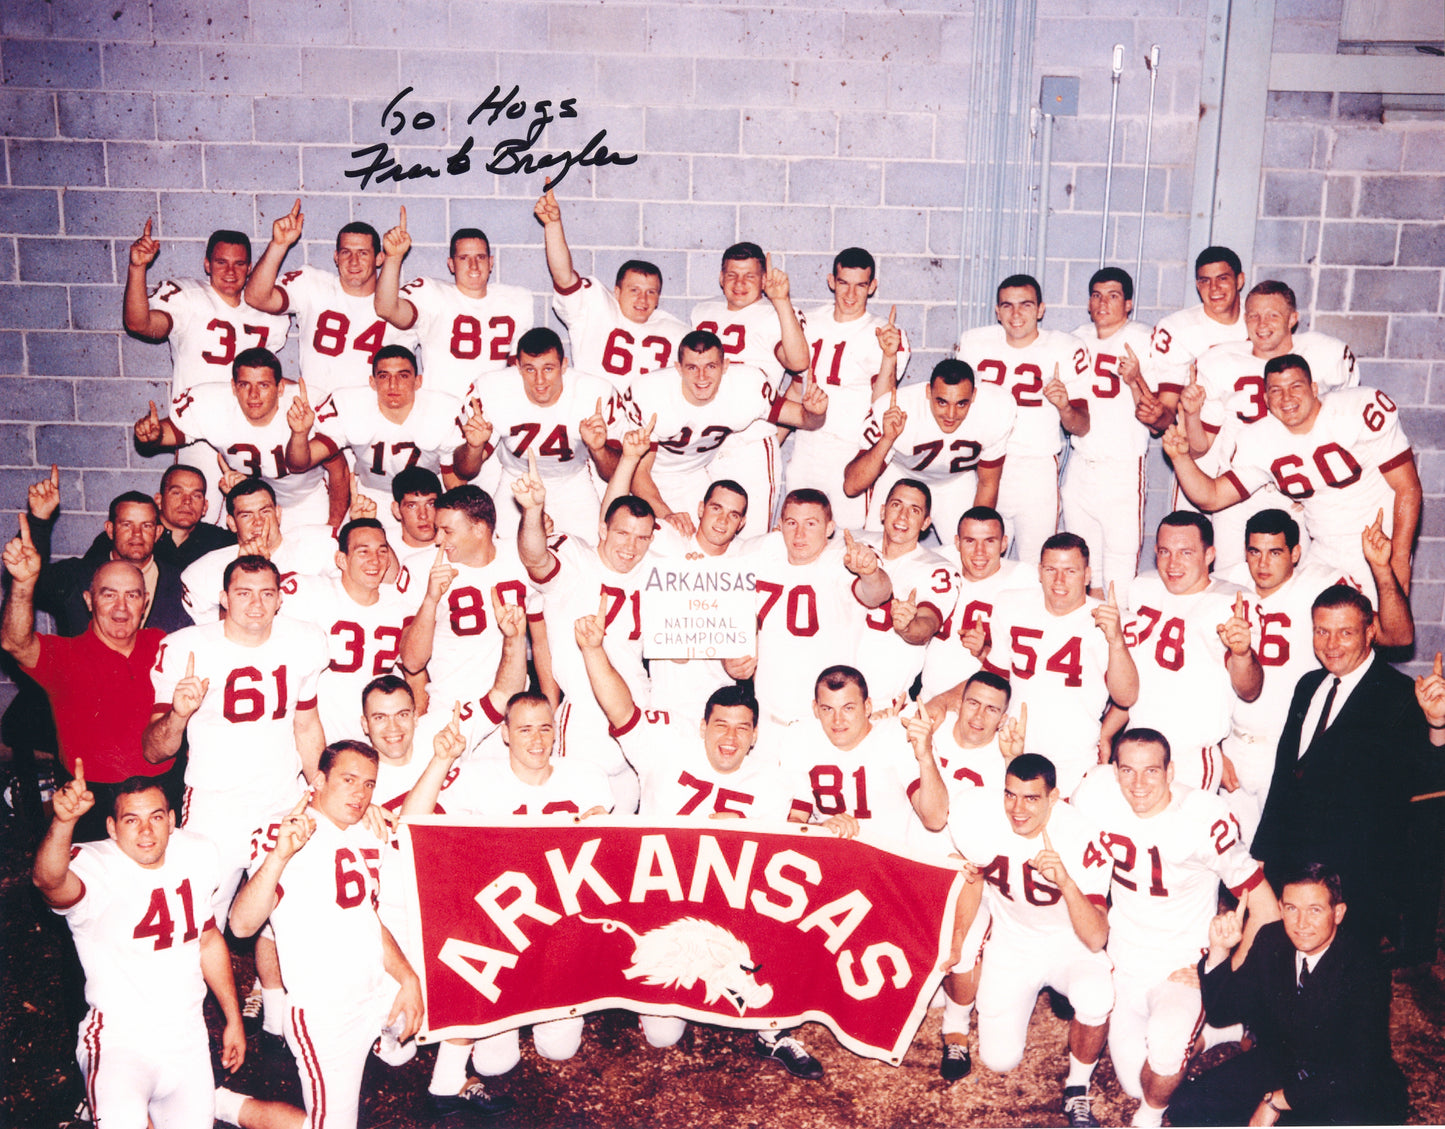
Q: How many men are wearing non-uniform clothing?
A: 5